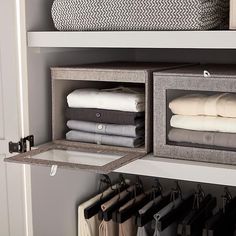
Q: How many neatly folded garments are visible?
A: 7